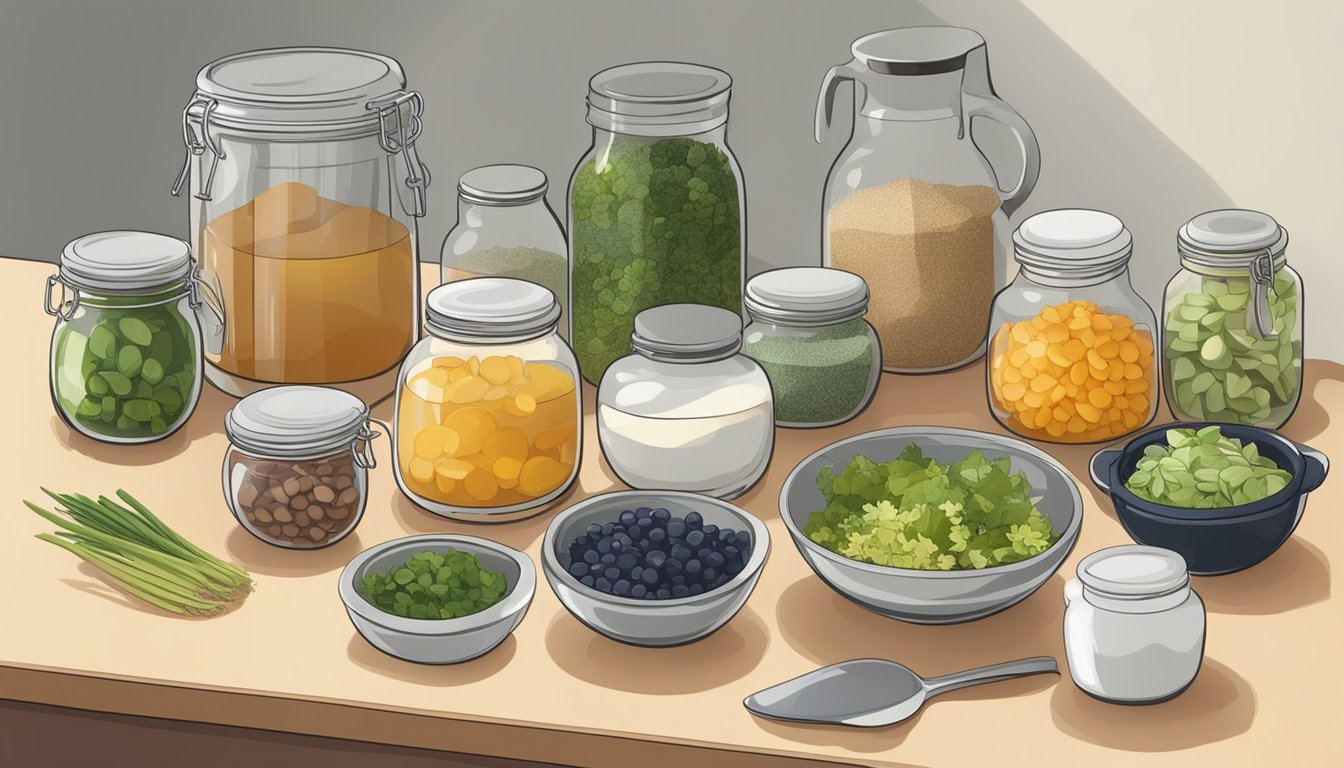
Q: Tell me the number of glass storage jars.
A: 11